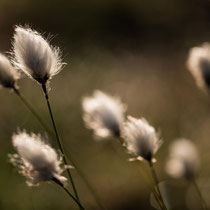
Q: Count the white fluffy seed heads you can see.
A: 7